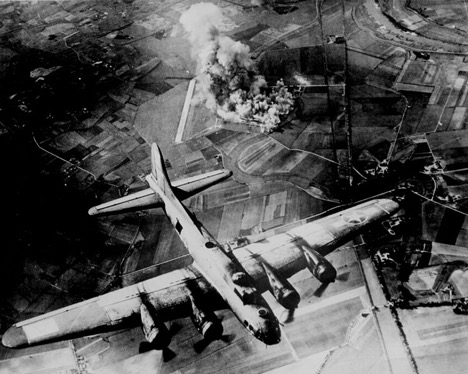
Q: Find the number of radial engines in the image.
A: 4